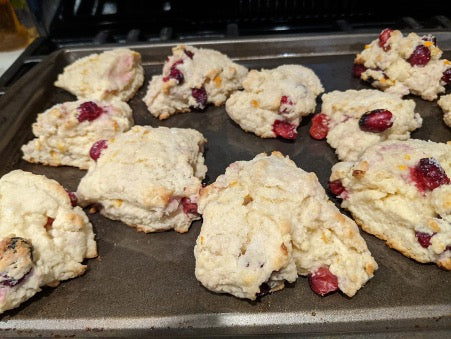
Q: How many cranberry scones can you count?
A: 11